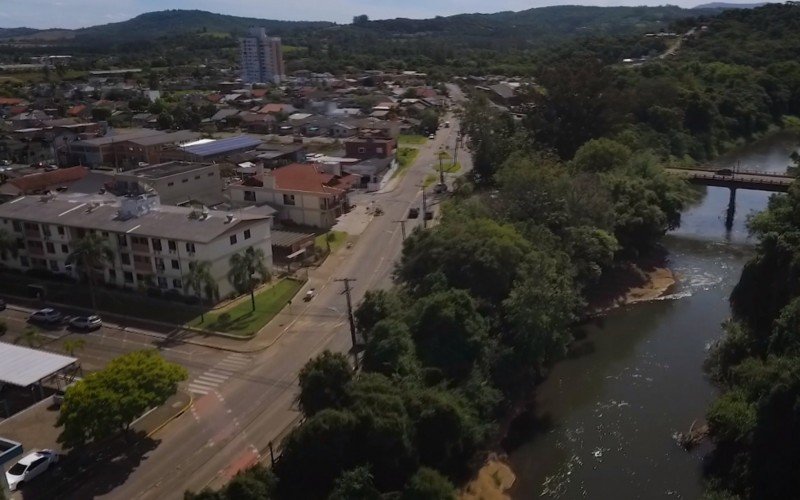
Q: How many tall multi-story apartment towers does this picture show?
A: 1